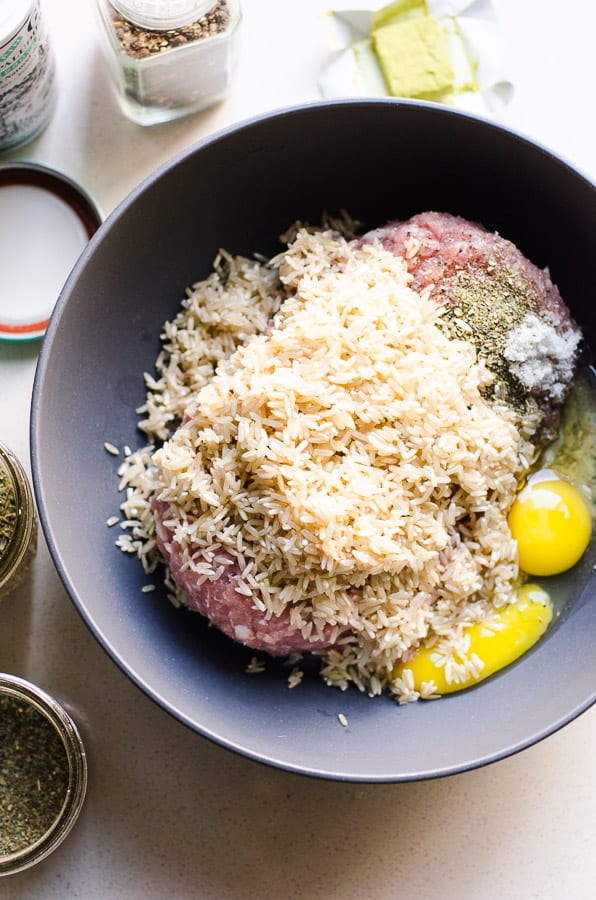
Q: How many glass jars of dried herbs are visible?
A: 2